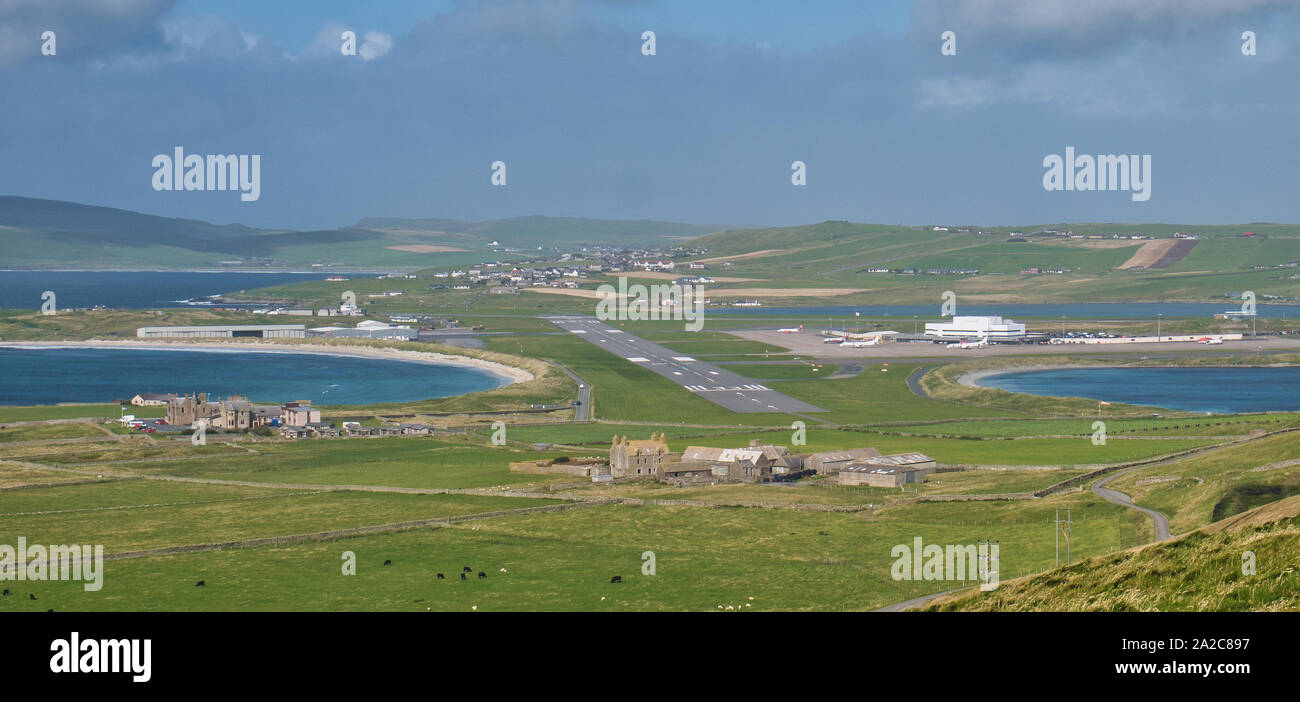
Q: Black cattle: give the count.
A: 10